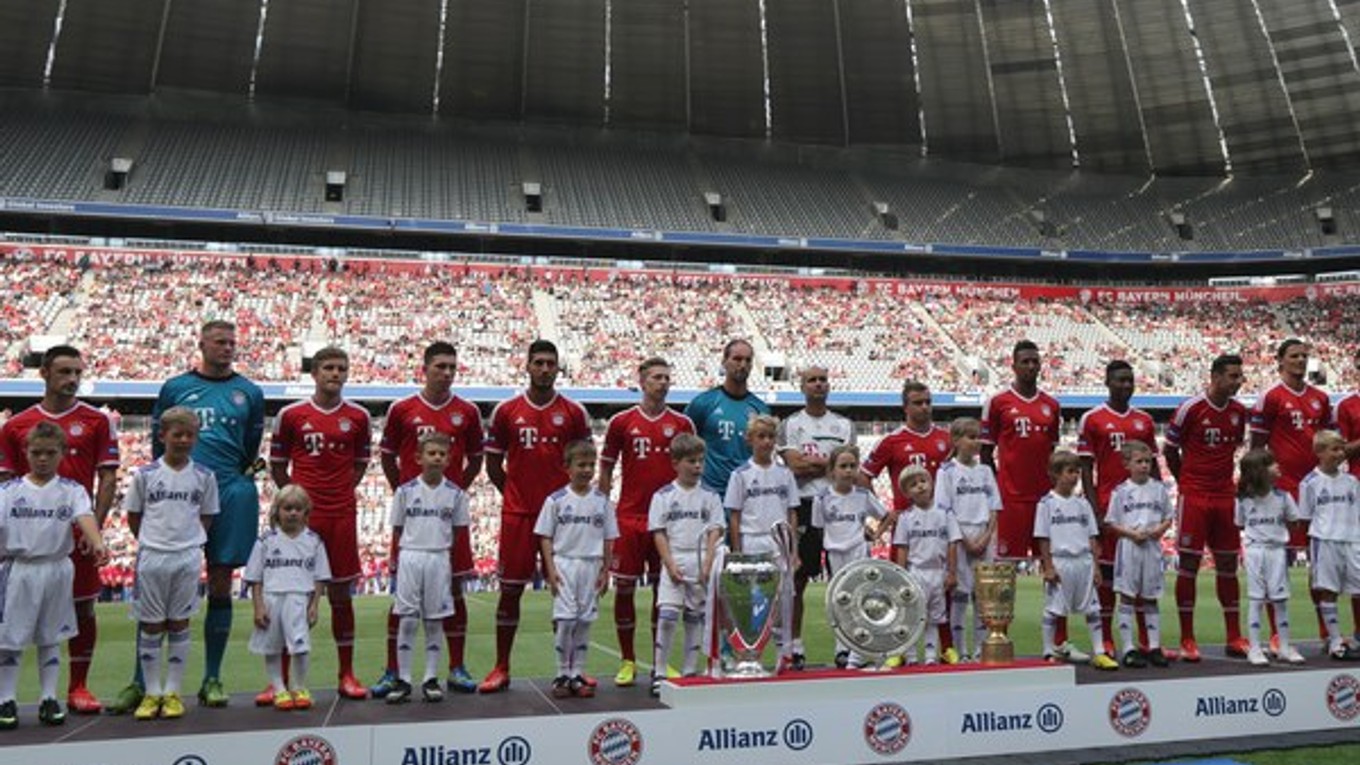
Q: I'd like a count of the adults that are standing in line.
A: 14